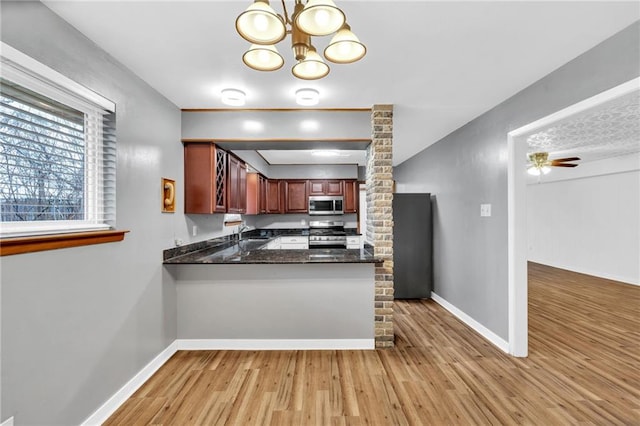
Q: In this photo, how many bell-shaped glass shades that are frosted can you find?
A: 5